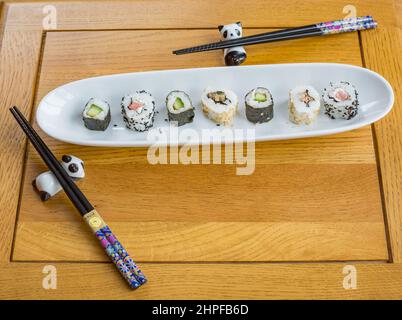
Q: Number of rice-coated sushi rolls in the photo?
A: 4